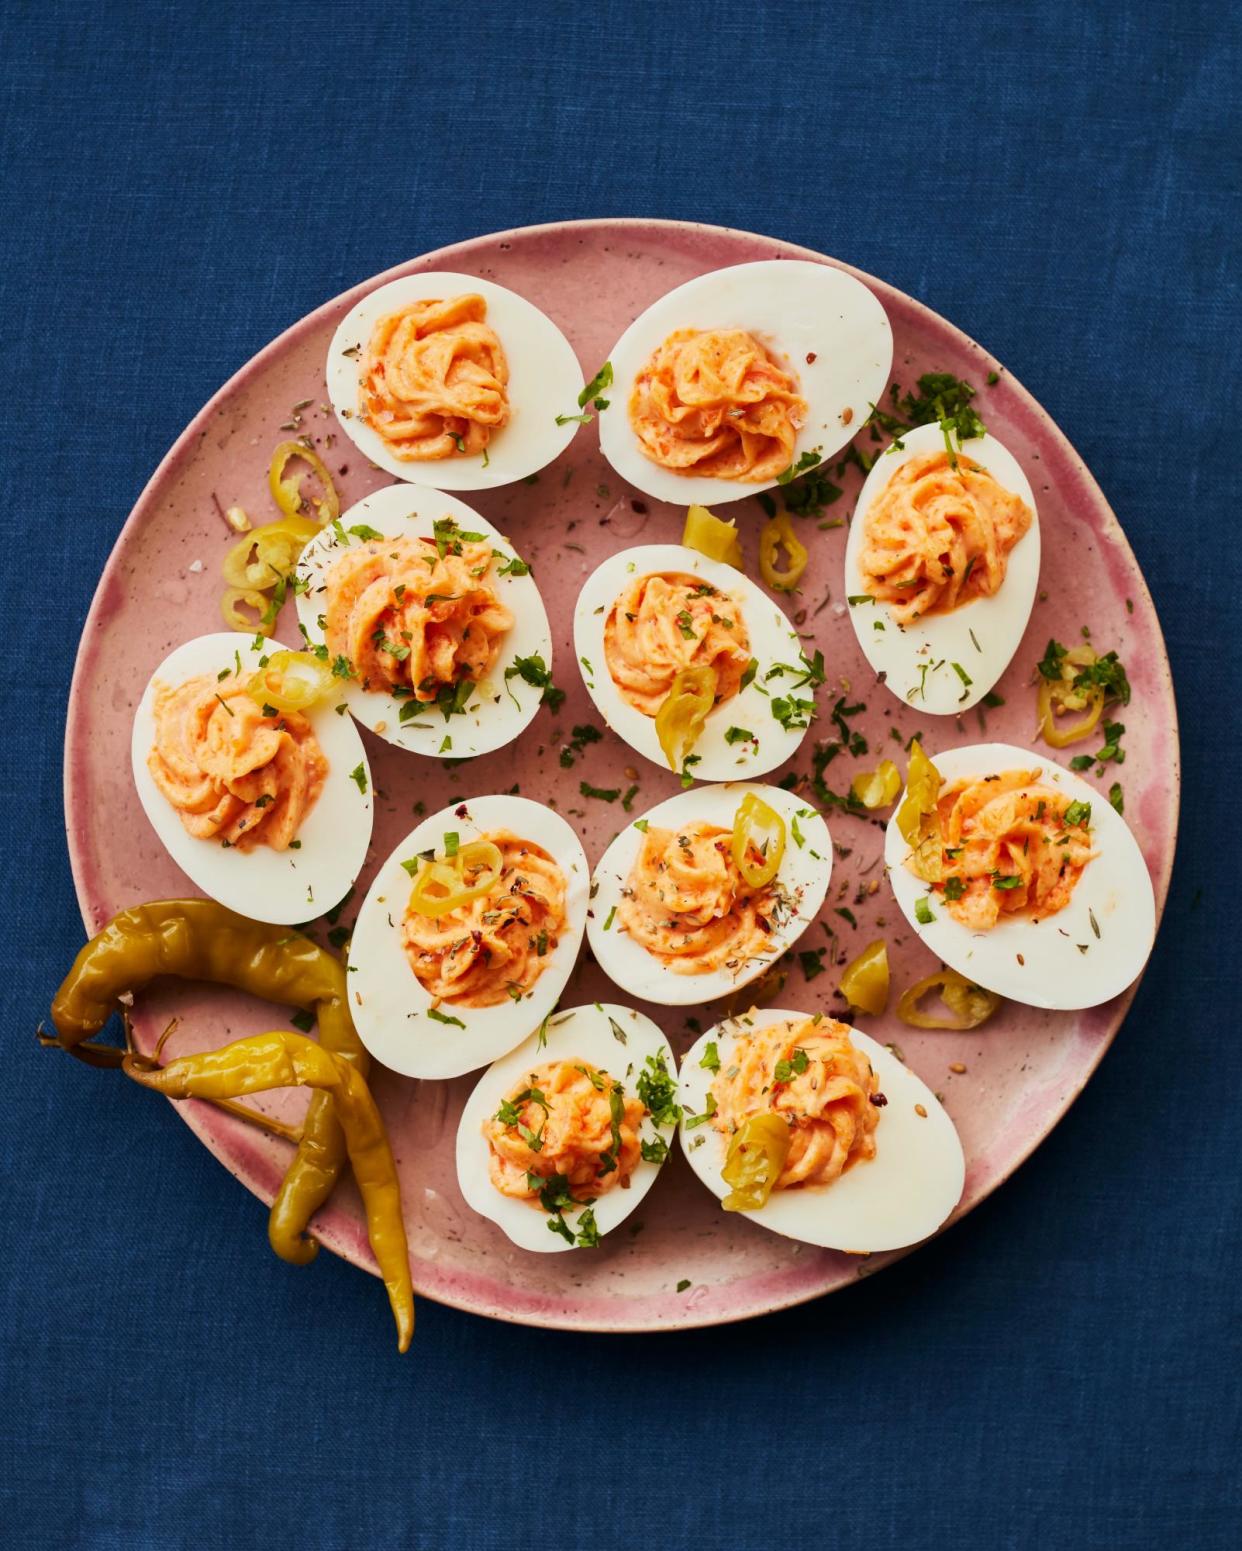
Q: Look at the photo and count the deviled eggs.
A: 11